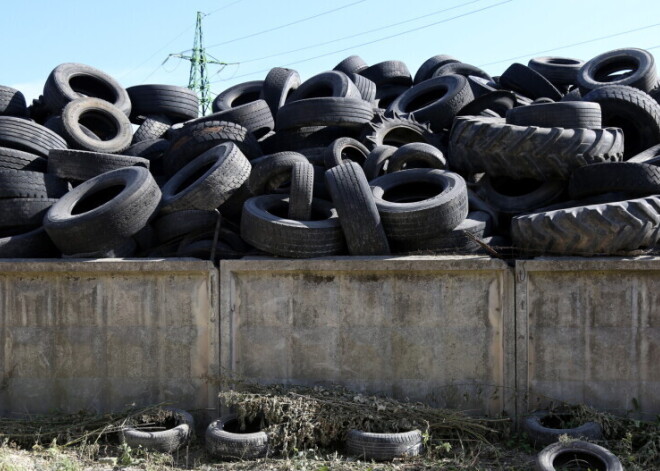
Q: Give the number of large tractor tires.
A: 2